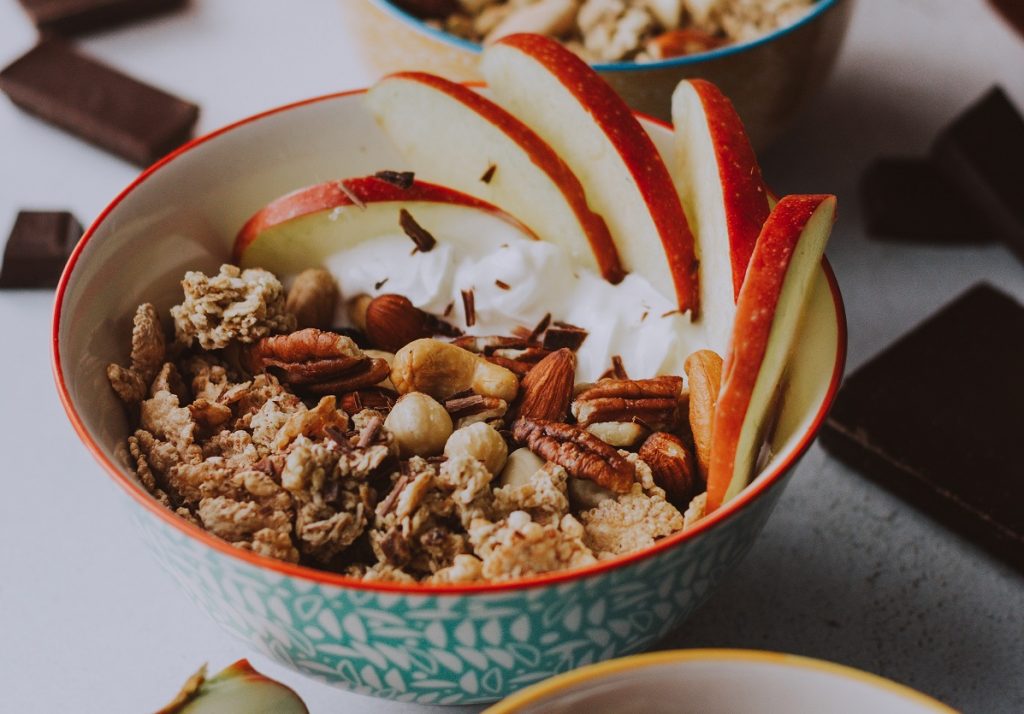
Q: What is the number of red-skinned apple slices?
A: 5